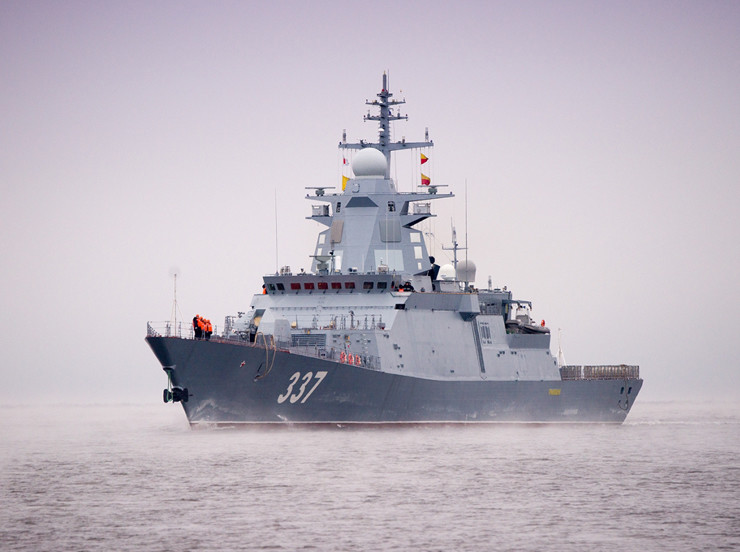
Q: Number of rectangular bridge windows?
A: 9